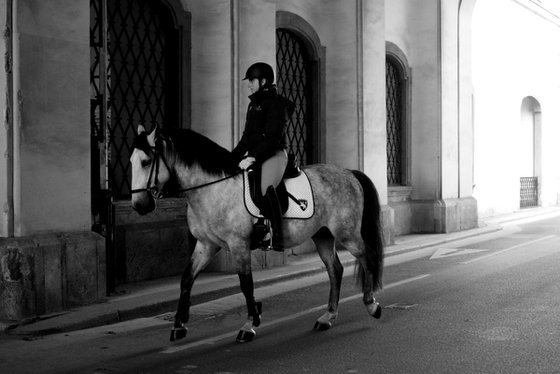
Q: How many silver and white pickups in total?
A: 0